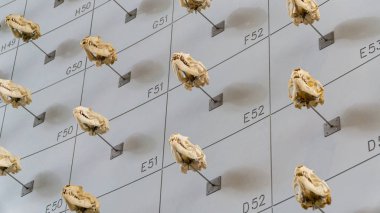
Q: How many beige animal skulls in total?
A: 12